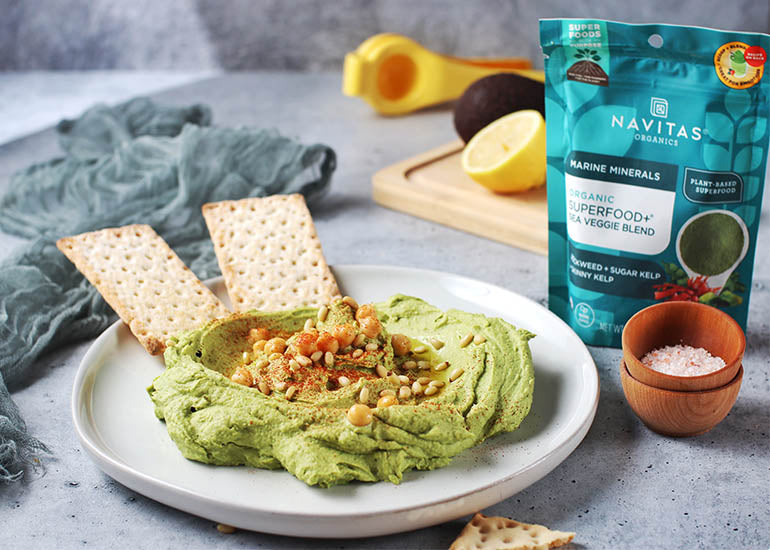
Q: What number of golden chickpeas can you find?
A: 12